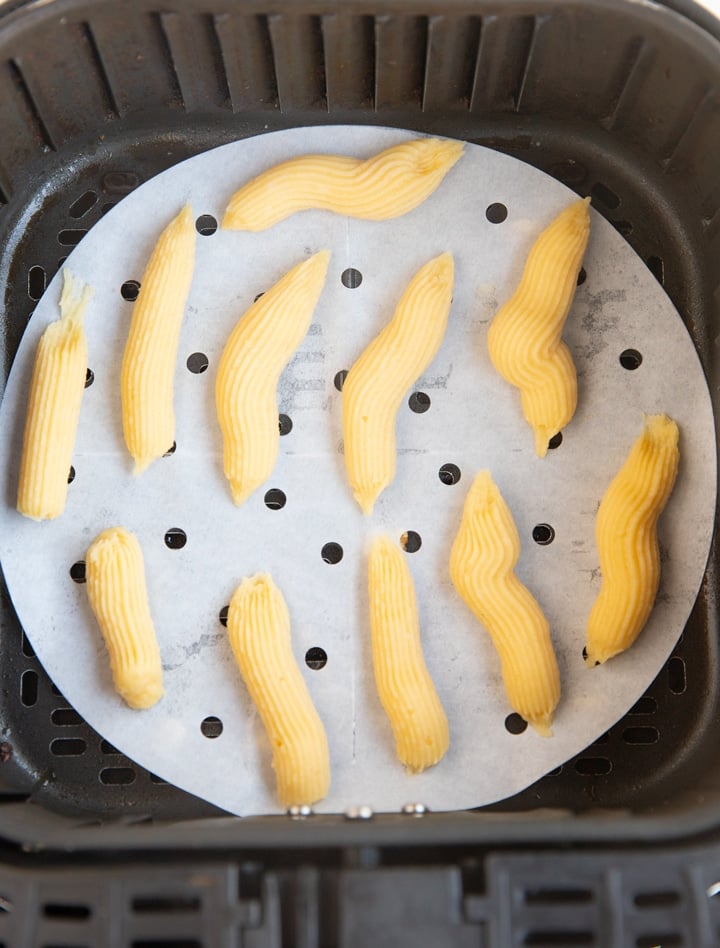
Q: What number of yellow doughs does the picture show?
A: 11